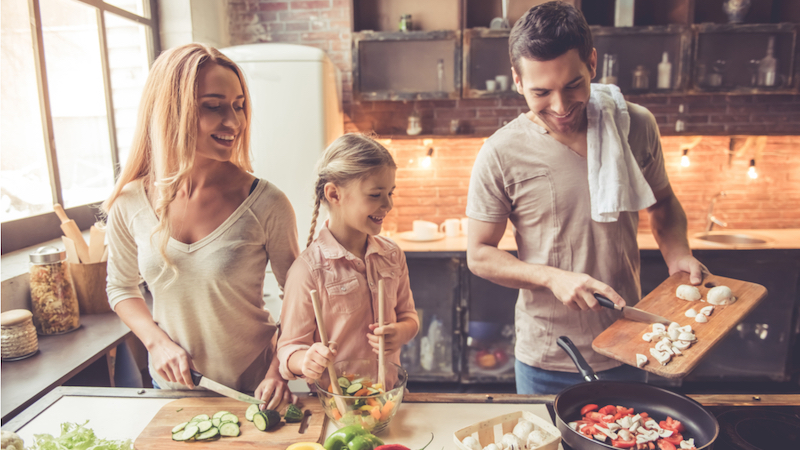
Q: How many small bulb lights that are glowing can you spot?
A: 3